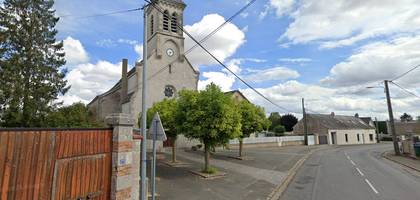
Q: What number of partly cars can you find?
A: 0